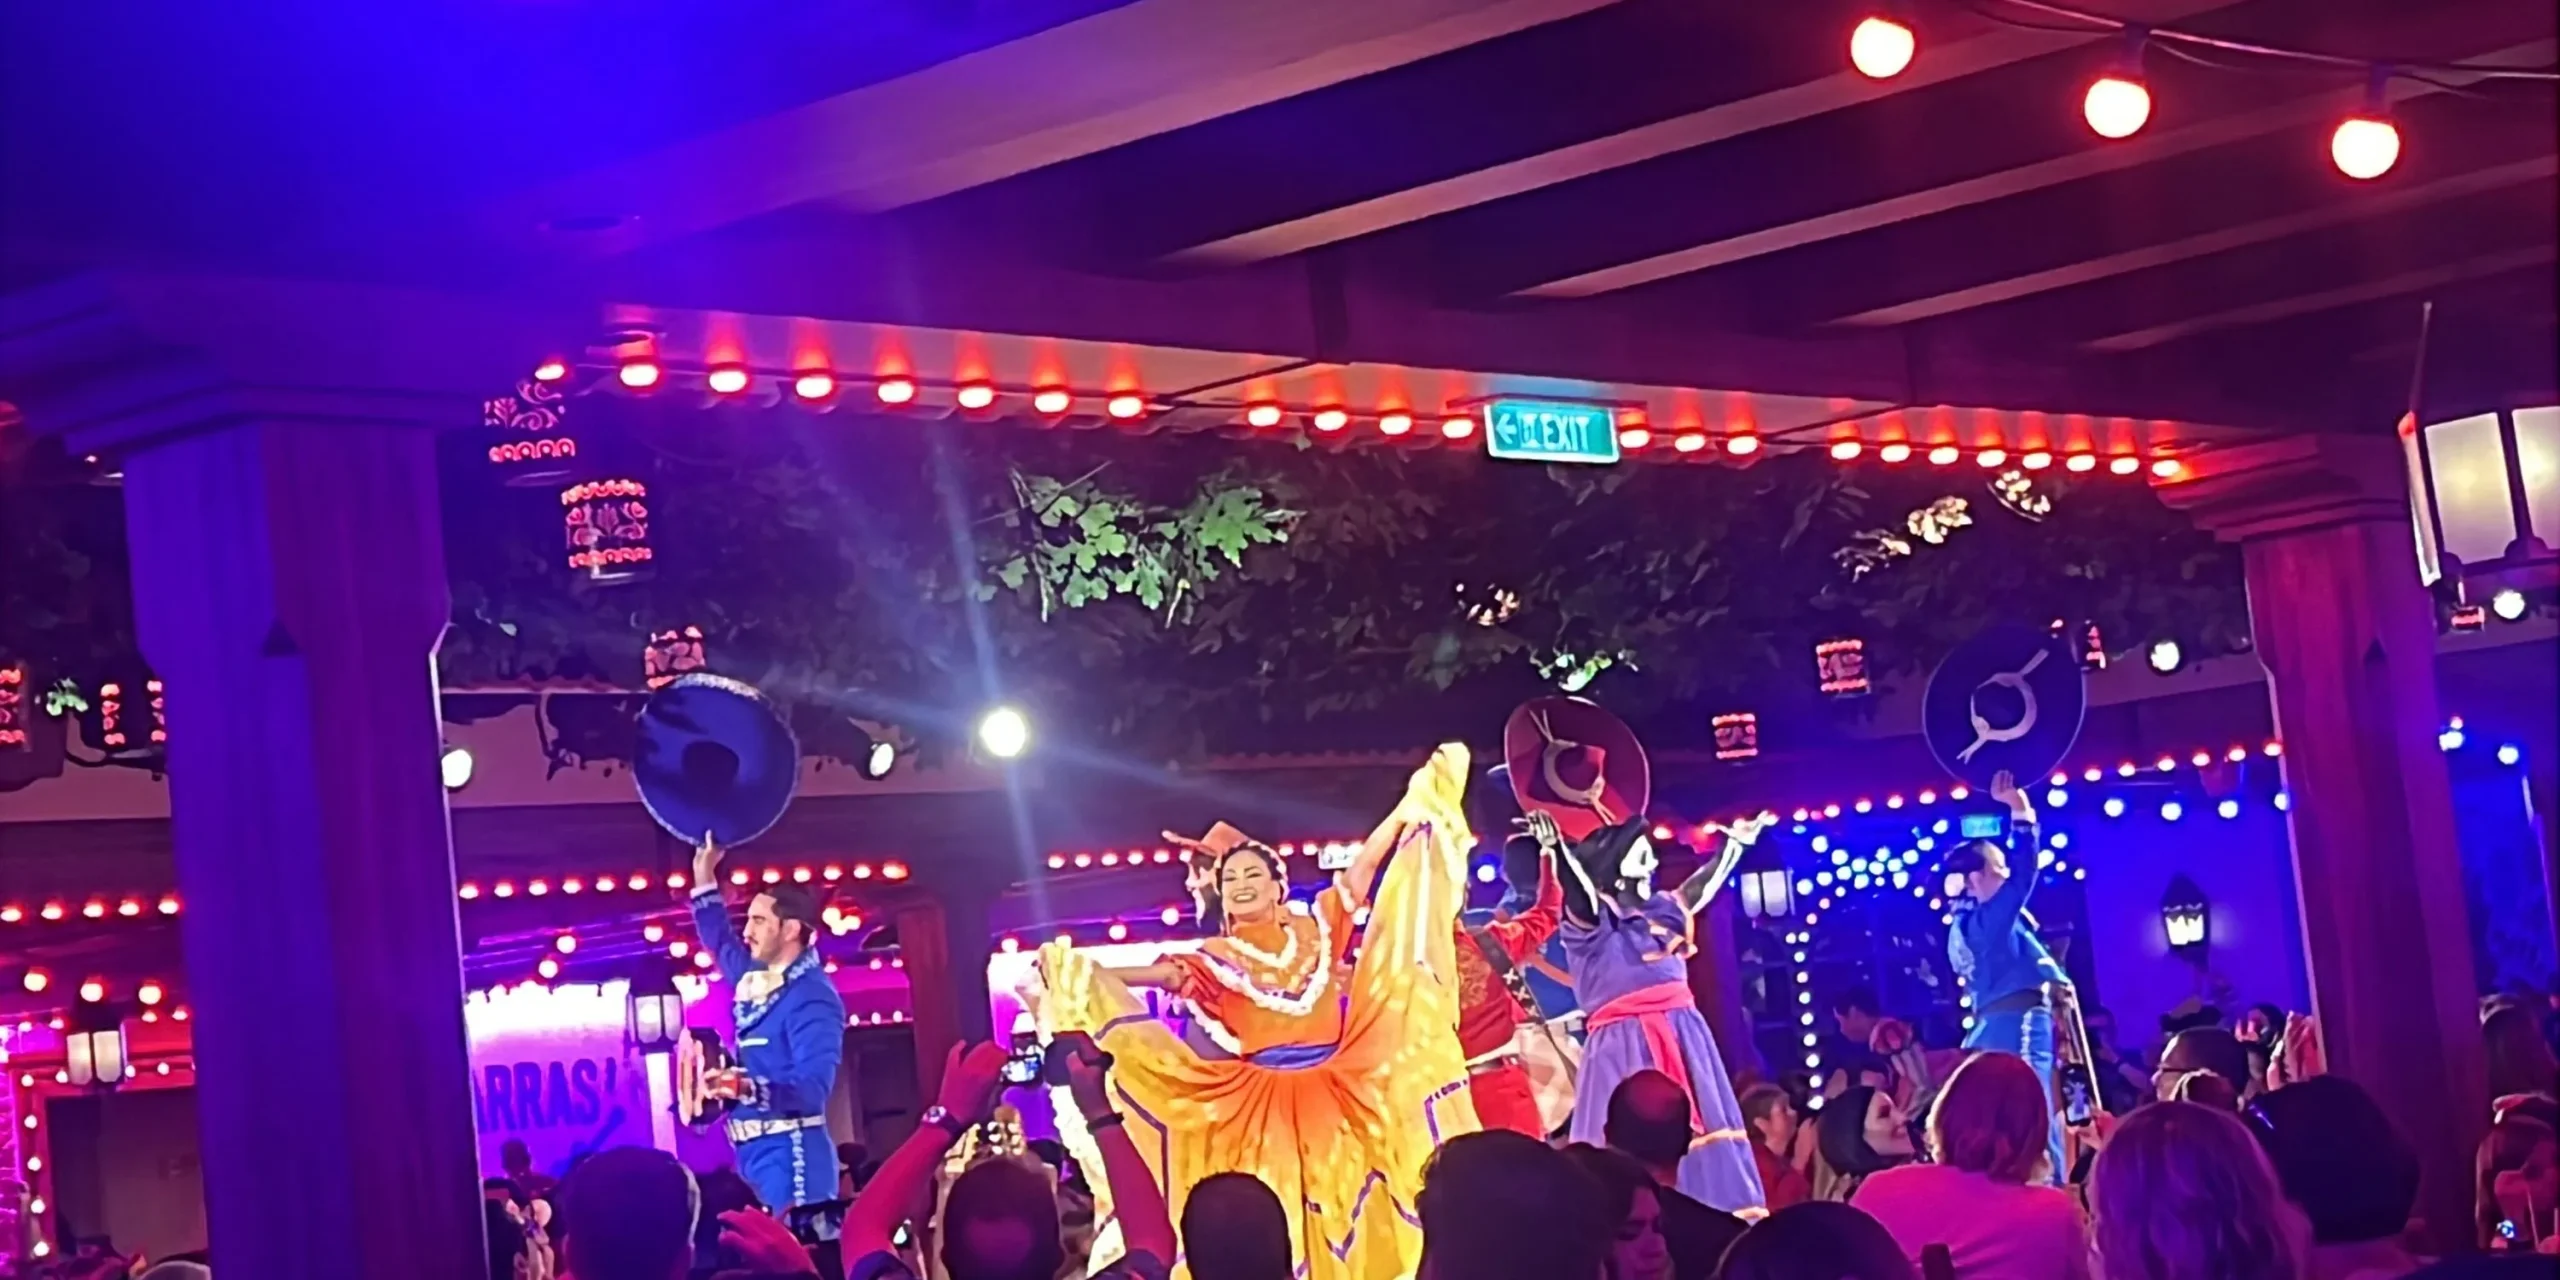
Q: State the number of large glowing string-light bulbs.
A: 3